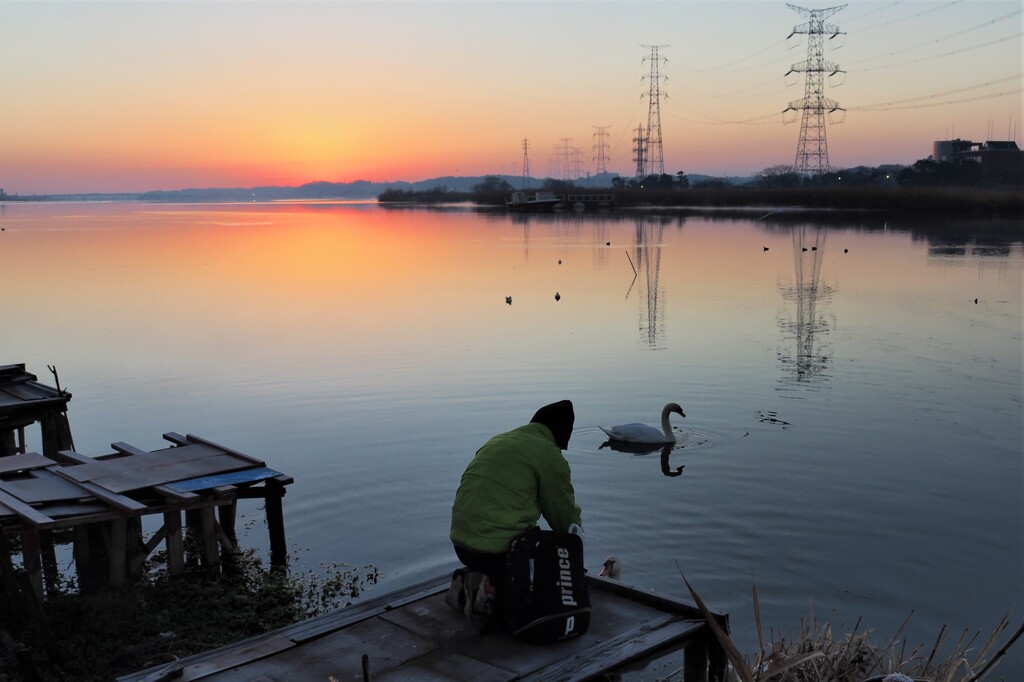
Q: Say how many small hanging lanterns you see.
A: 0